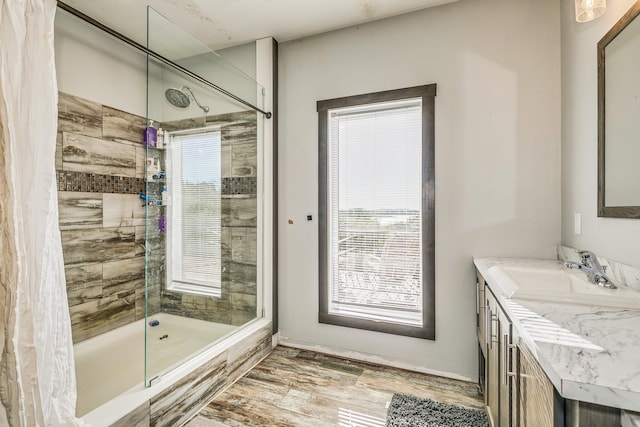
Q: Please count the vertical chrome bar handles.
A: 4